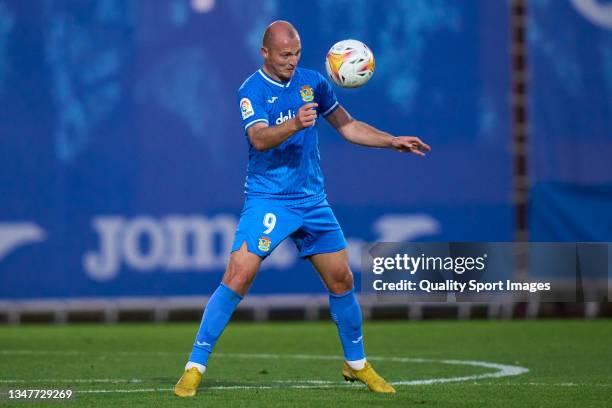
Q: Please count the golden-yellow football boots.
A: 2